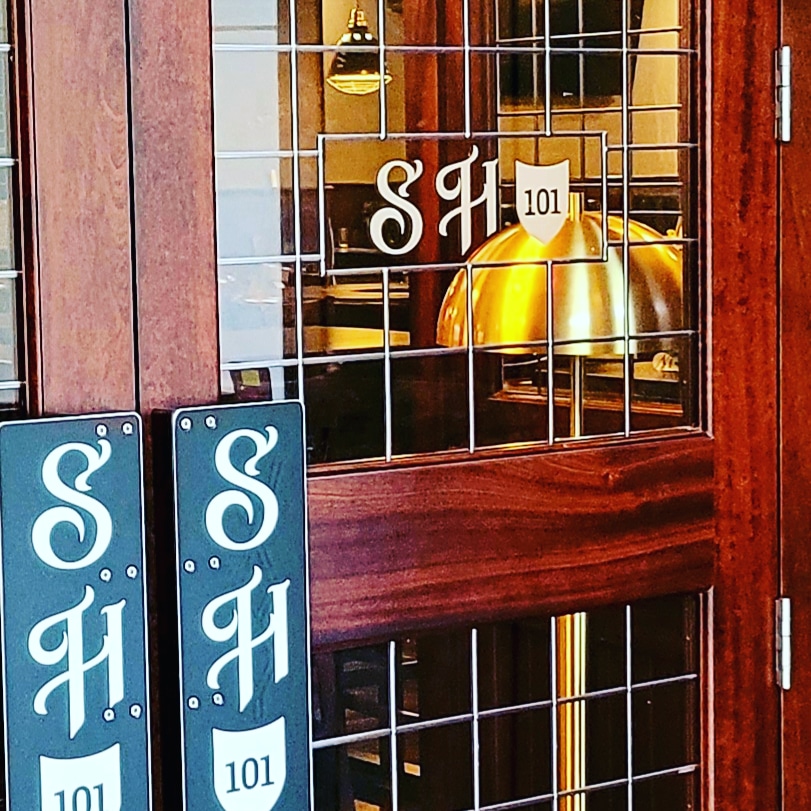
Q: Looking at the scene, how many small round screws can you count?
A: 12